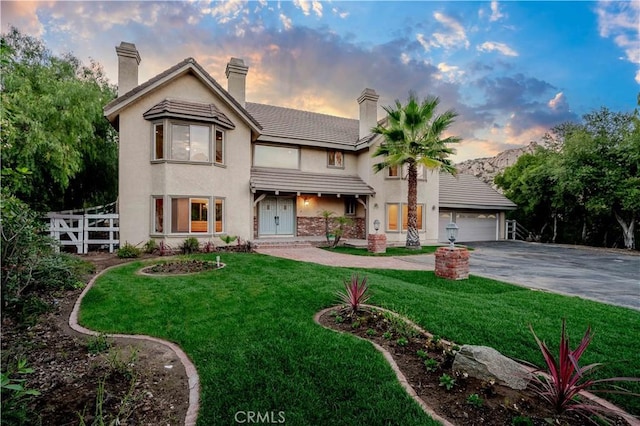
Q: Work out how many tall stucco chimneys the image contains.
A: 3